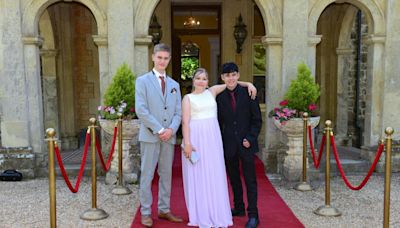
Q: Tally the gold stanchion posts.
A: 6